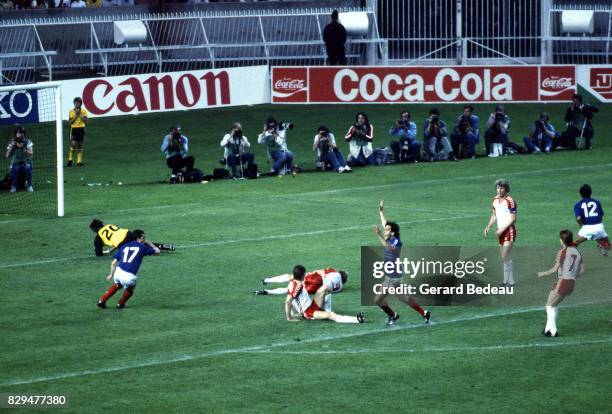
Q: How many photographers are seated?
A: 12